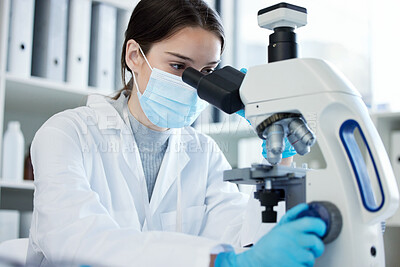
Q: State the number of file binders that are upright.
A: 4